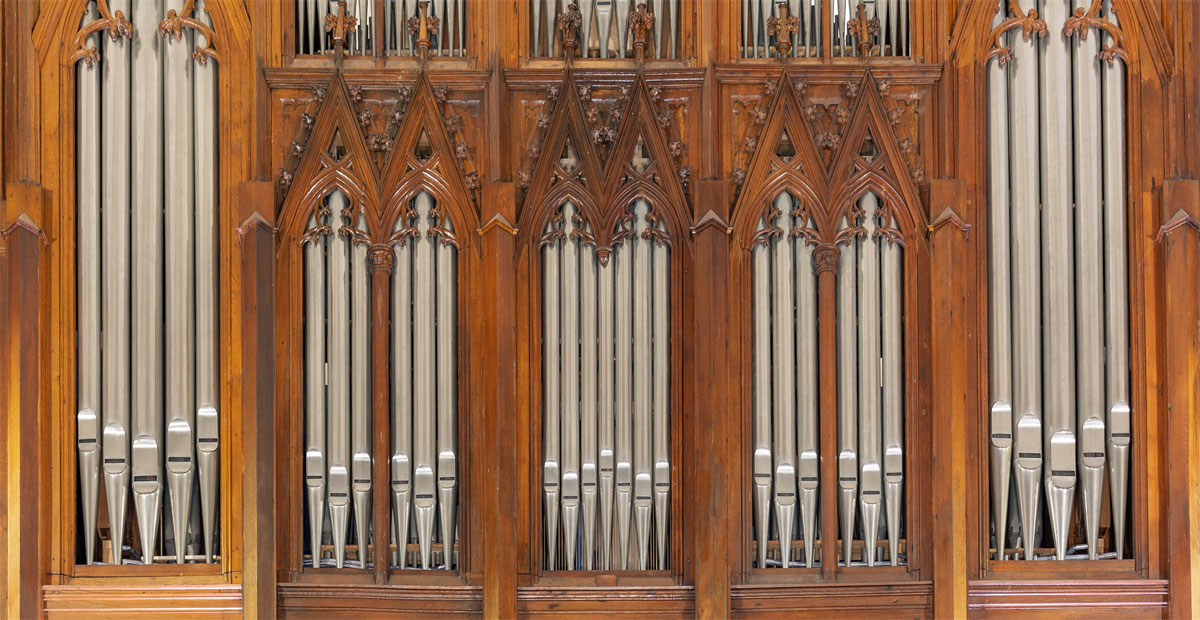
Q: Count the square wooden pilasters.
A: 6